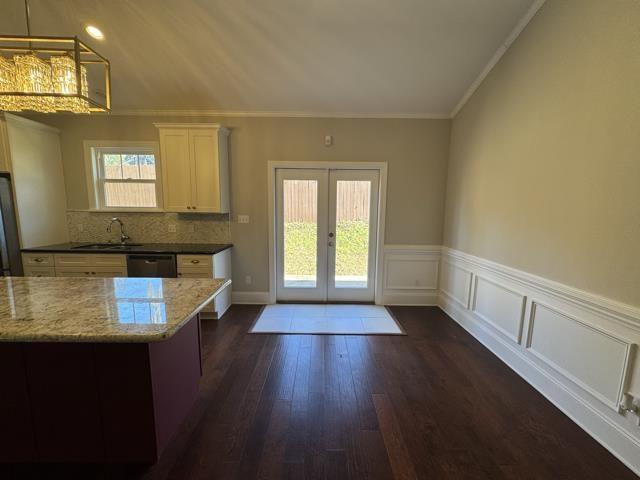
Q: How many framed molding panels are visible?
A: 4